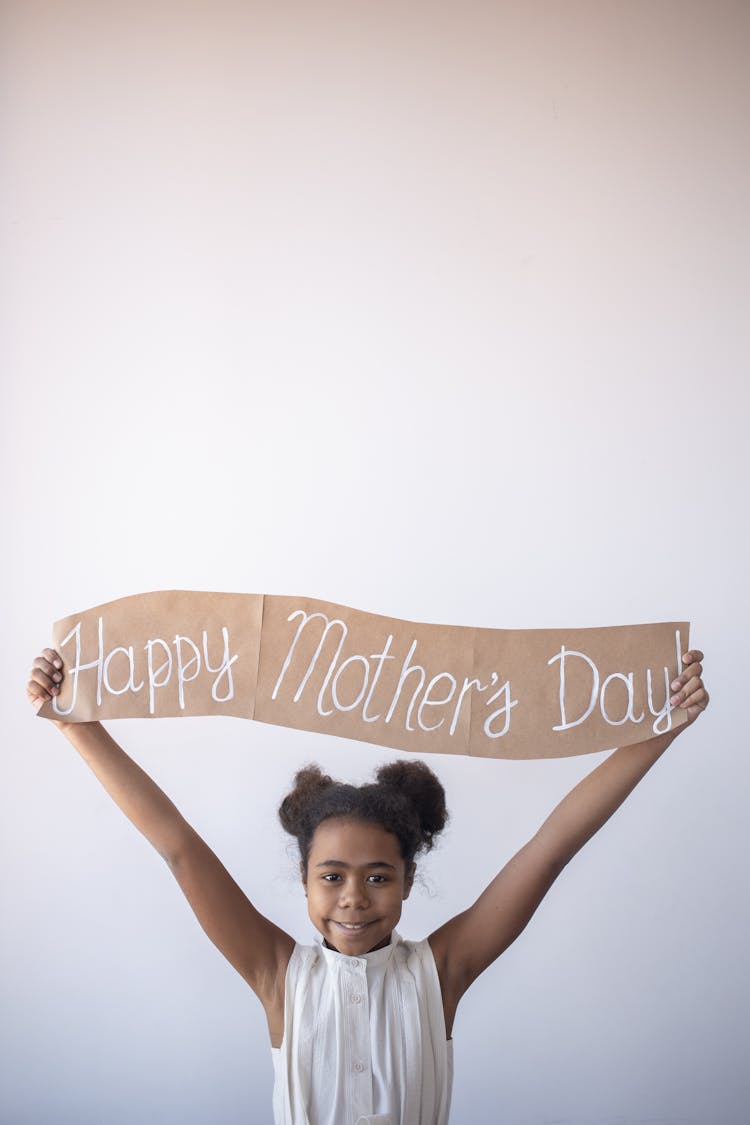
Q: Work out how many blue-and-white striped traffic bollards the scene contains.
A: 0